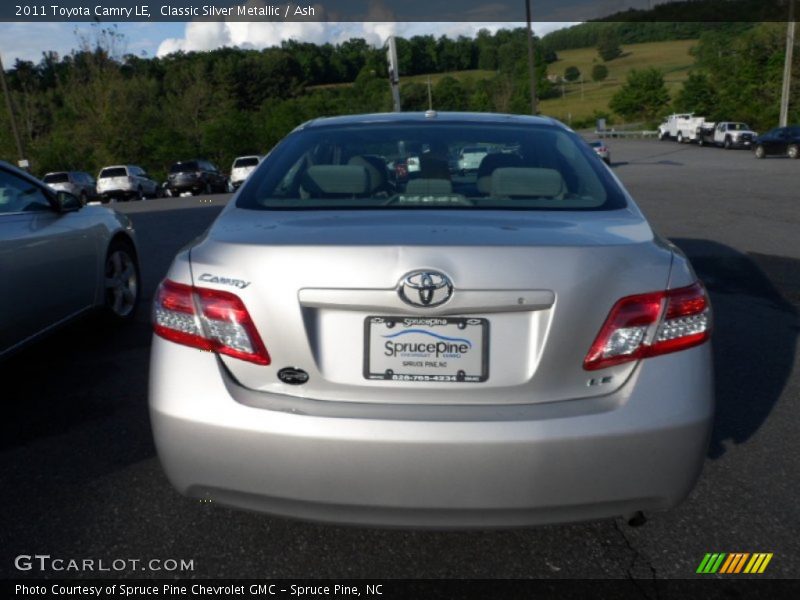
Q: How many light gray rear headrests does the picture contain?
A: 3